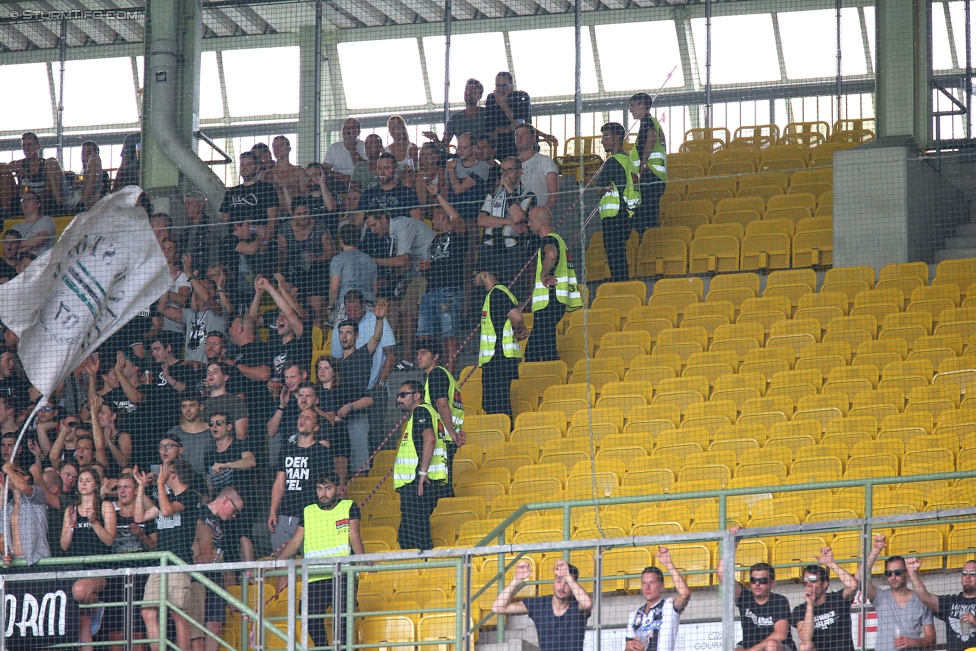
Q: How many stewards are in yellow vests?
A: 7